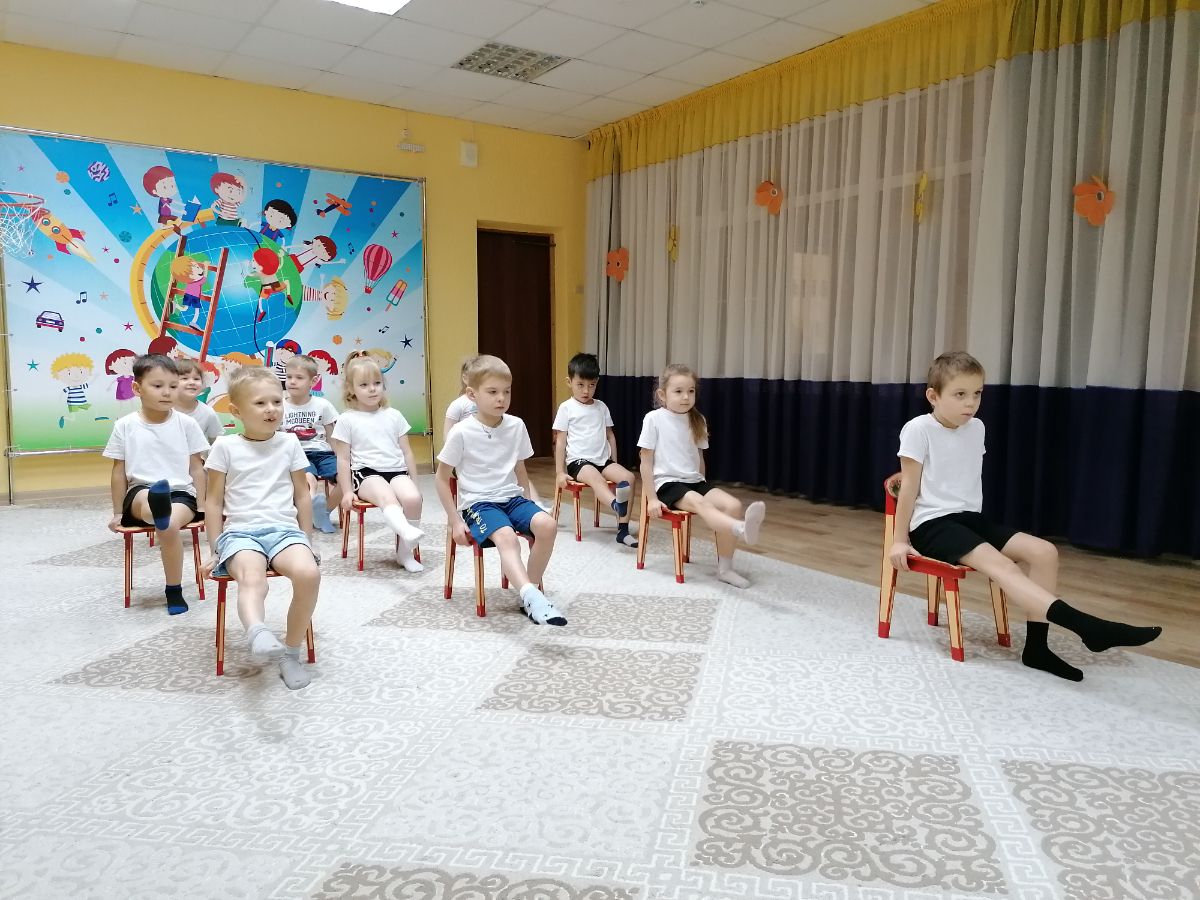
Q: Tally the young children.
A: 10